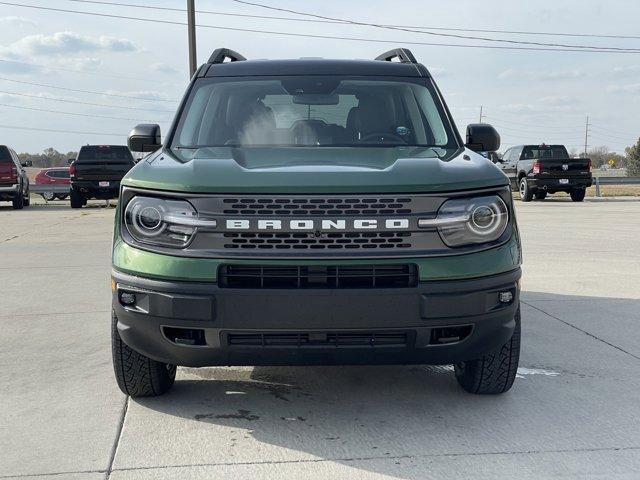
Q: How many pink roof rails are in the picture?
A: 0